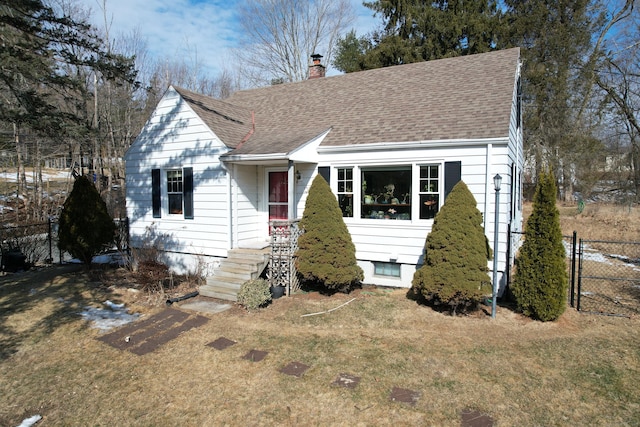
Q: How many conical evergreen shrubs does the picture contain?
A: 4